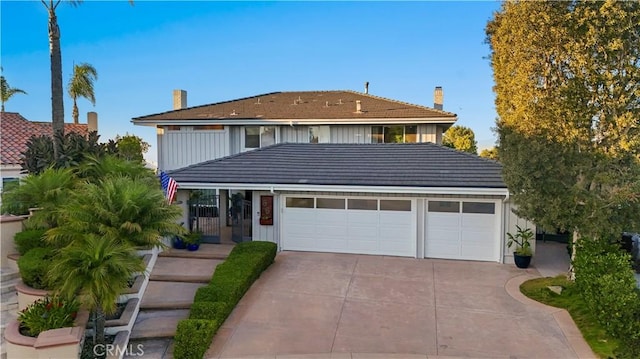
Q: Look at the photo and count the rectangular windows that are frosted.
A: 6